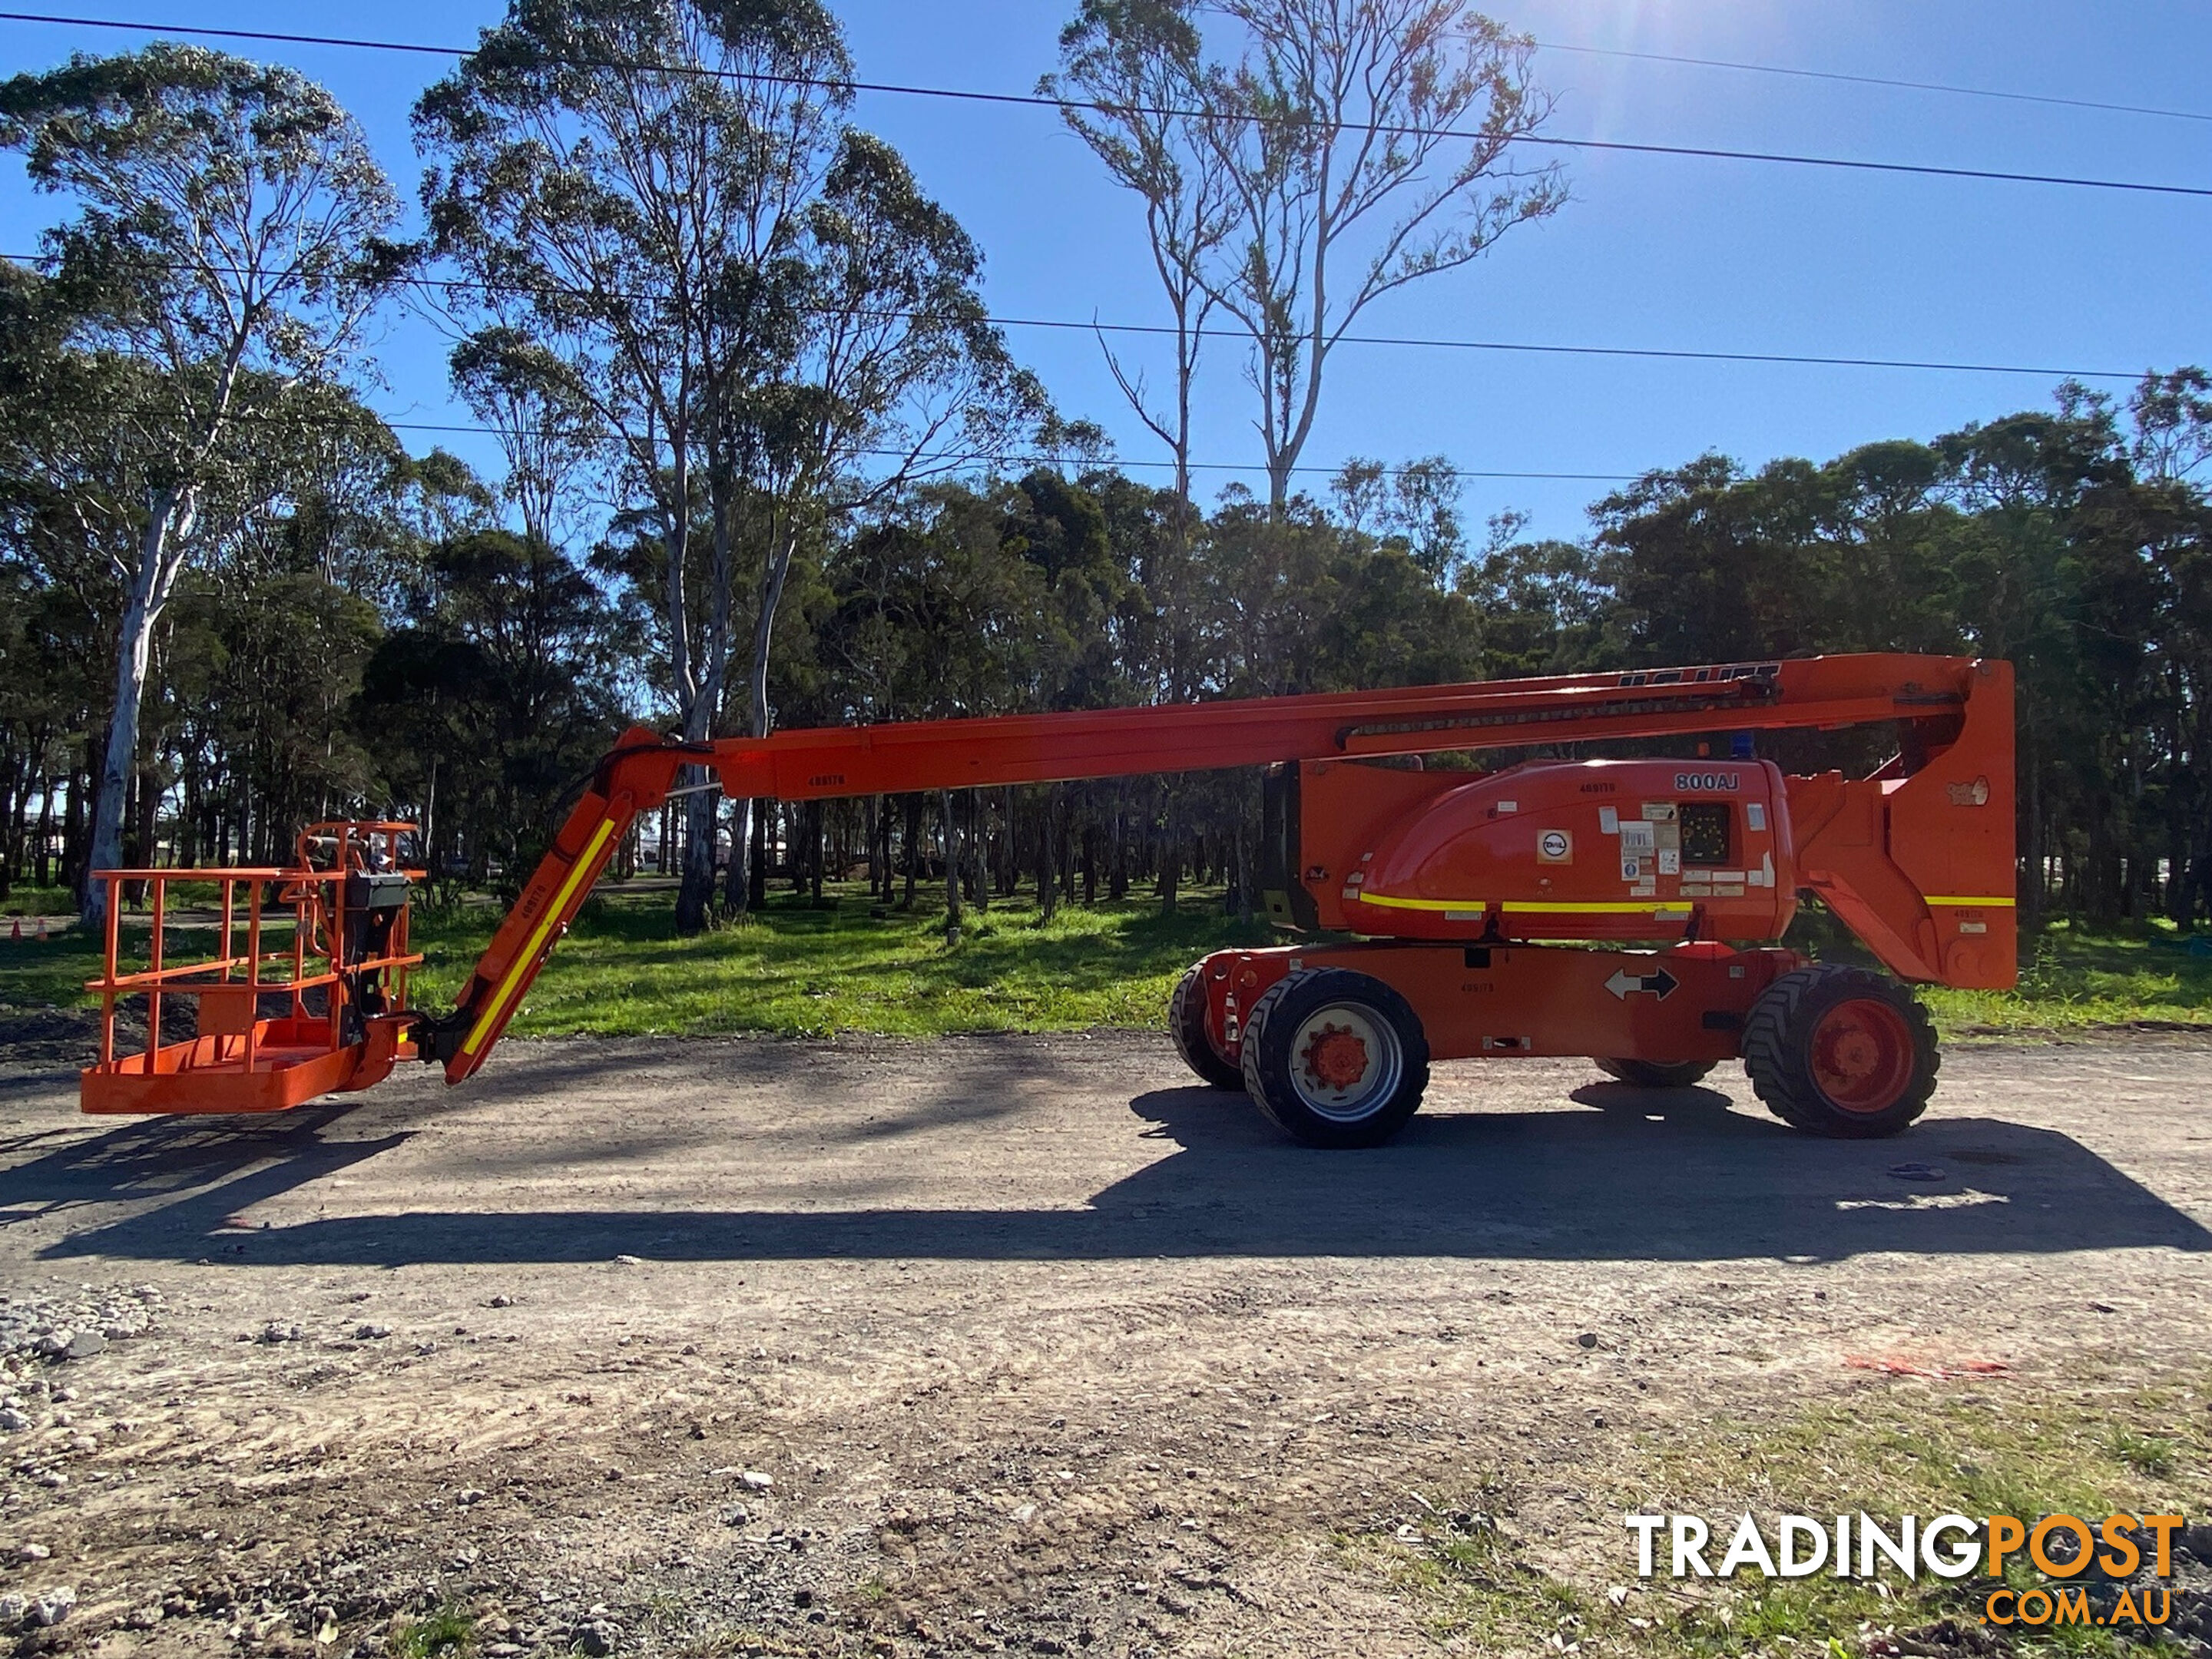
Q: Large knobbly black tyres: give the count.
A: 4